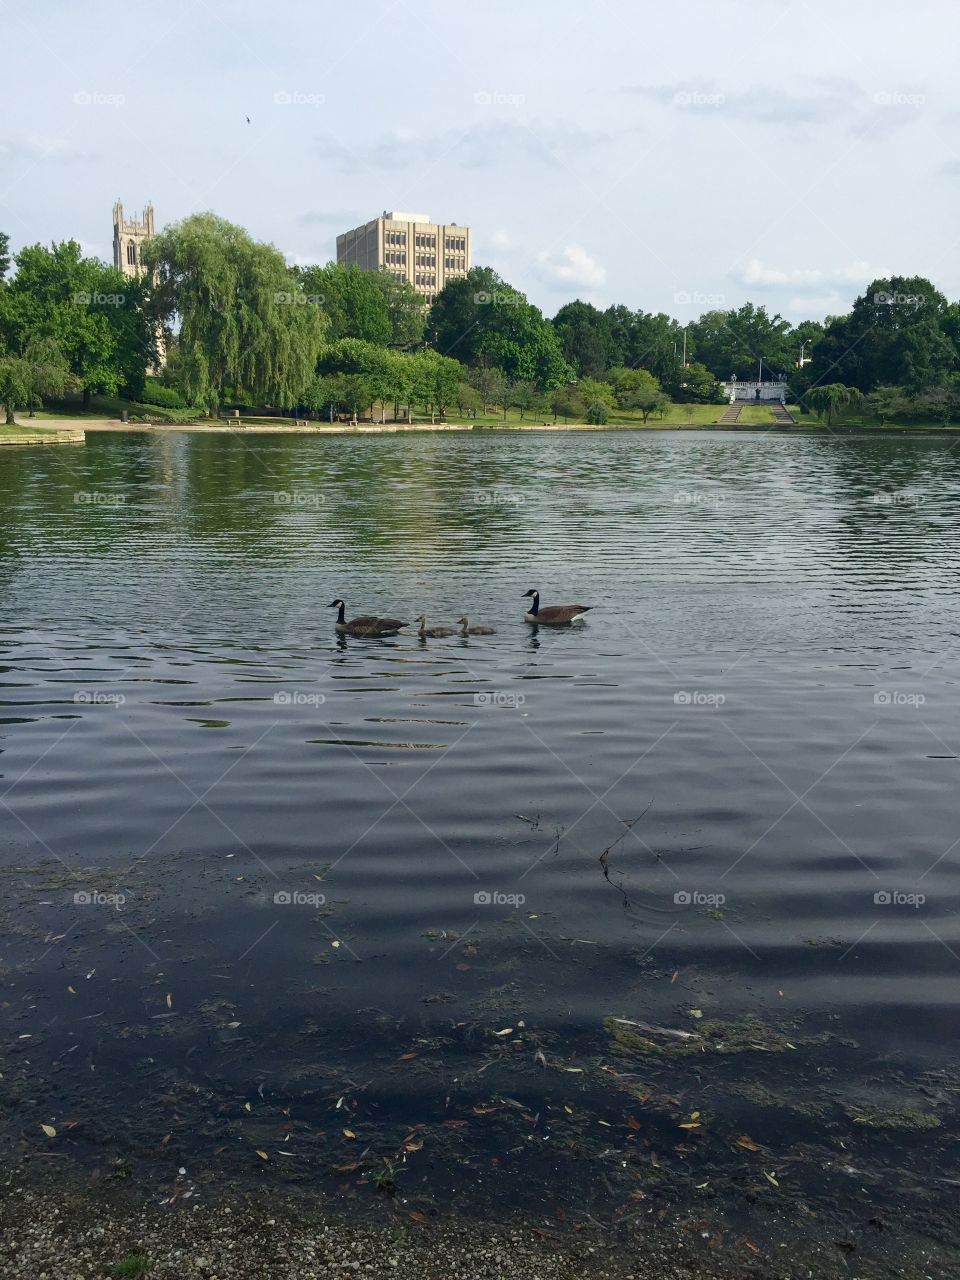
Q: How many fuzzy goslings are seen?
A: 2